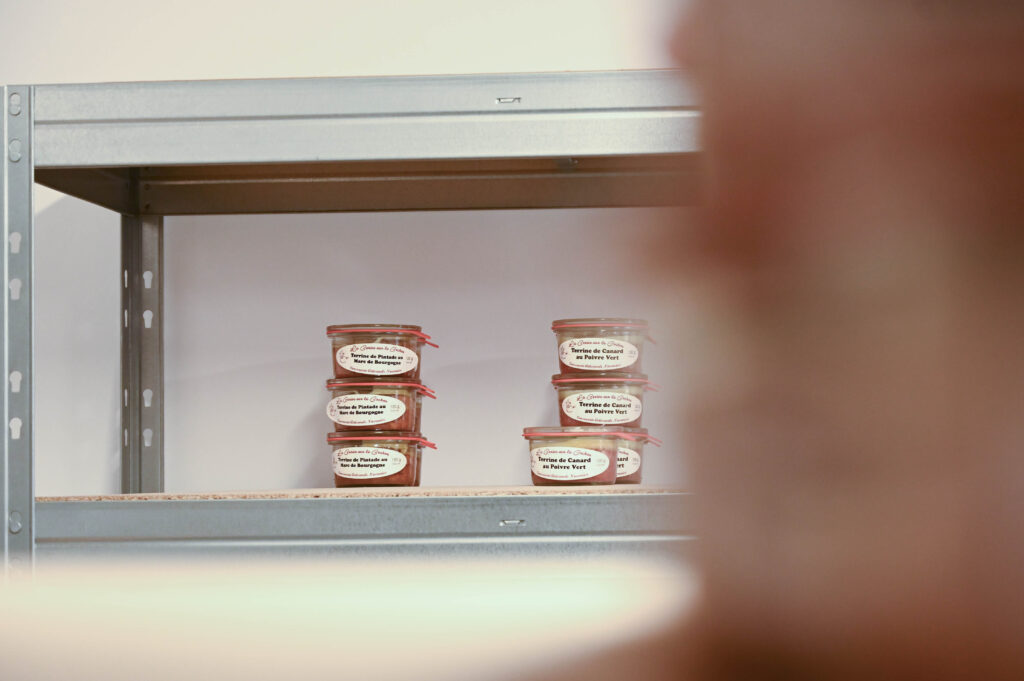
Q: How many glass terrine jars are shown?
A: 7